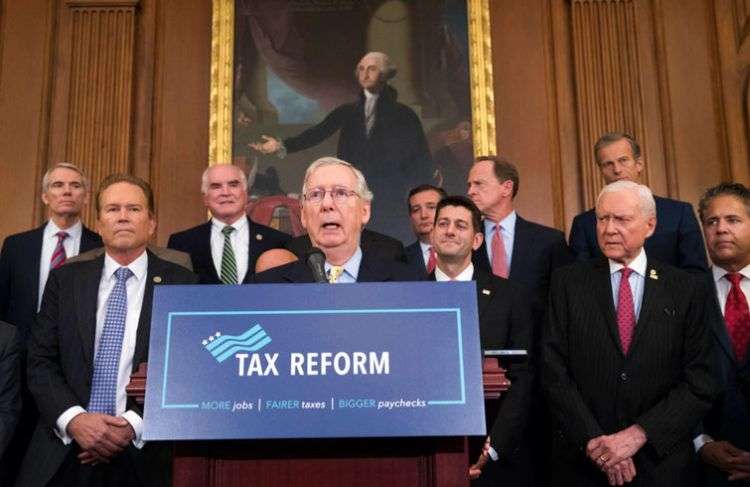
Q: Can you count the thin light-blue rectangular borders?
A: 1